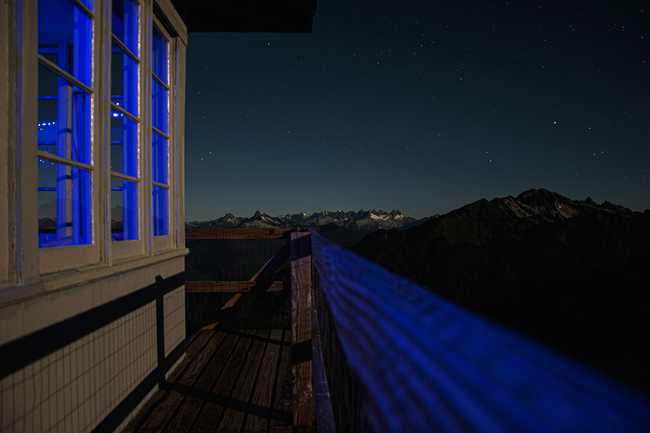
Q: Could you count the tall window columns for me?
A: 3